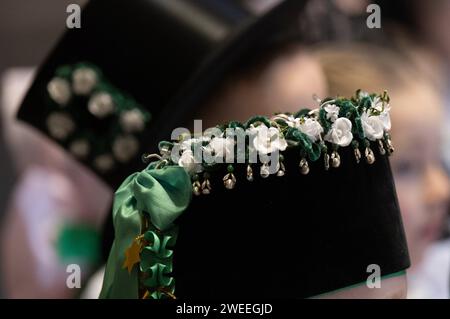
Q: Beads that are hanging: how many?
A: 13